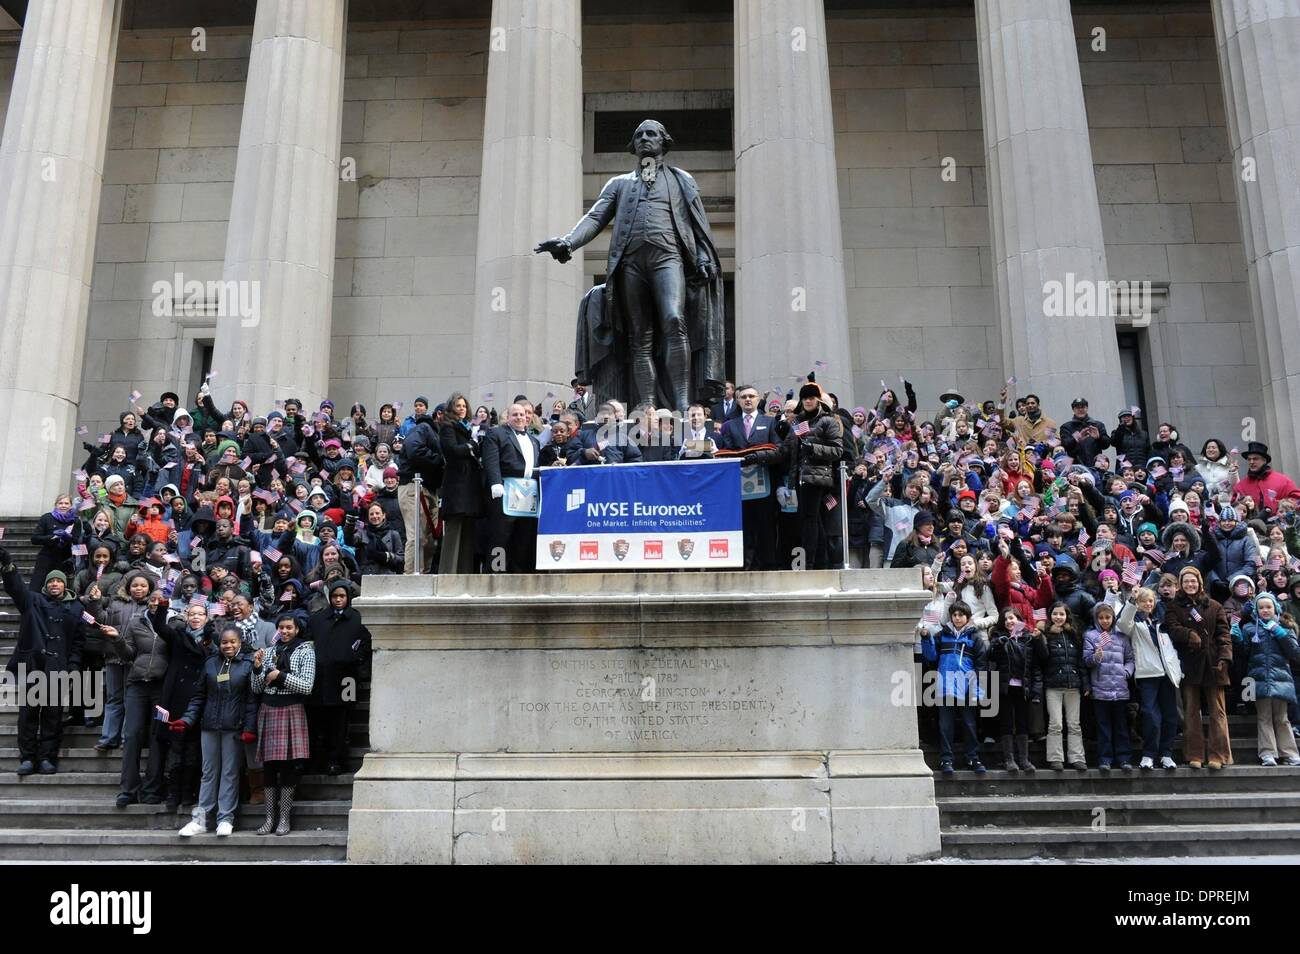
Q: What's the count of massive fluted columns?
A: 6